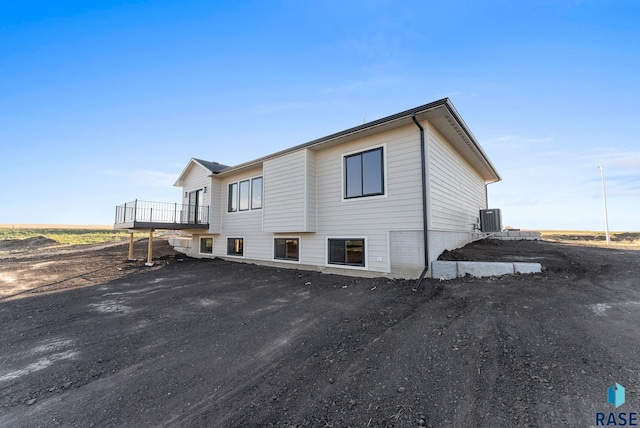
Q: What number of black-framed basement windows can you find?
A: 4